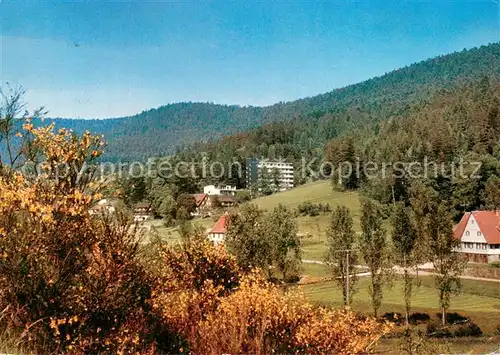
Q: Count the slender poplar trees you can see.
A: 4